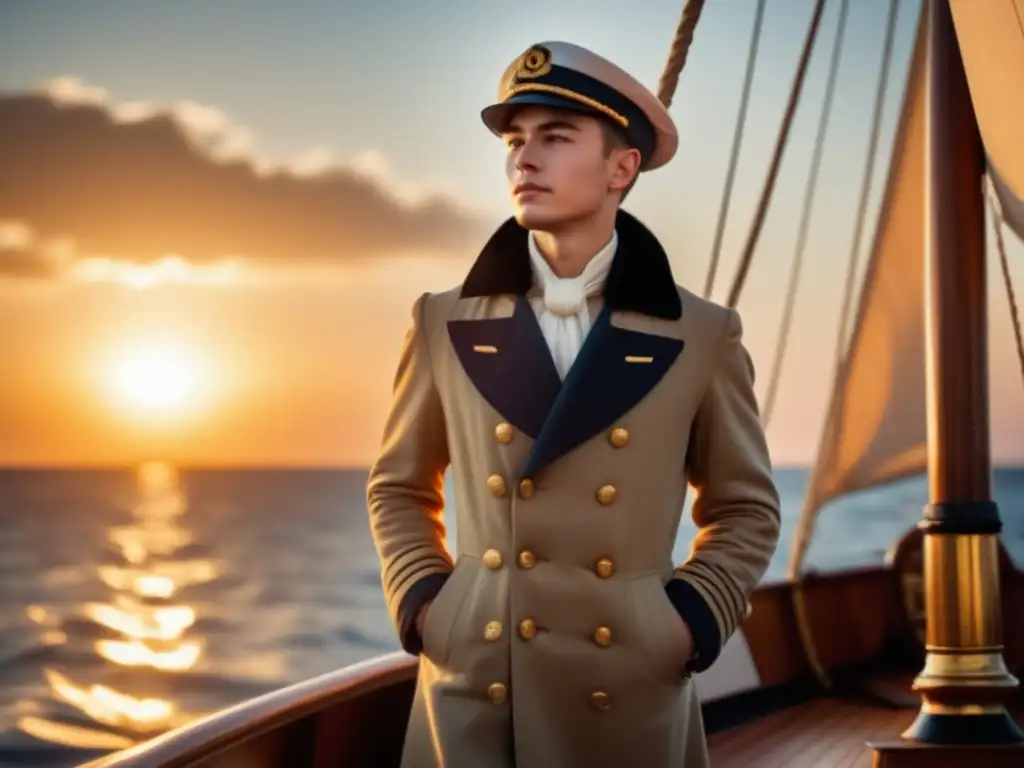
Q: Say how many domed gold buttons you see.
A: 13